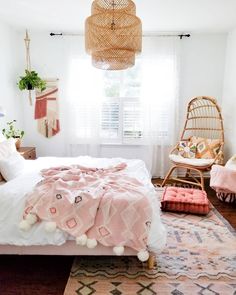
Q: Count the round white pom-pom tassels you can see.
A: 7